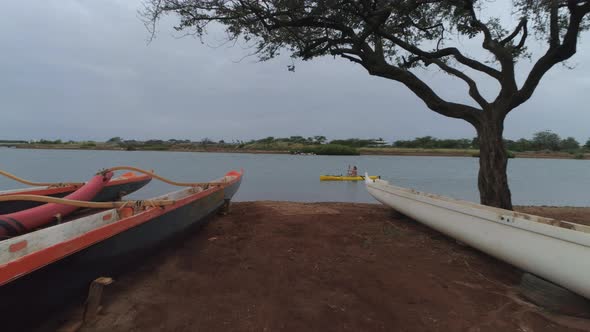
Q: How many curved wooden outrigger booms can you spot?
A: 3